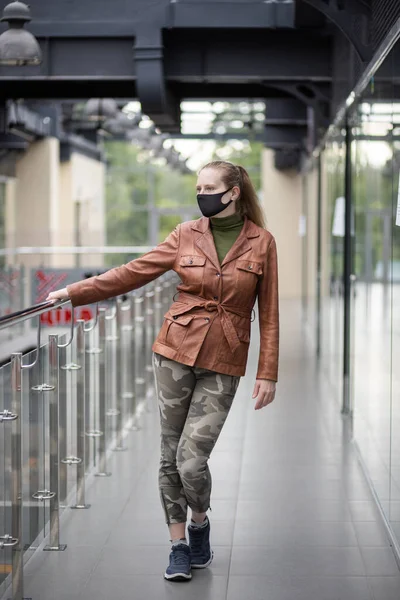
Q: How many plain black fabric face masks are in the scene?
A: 1